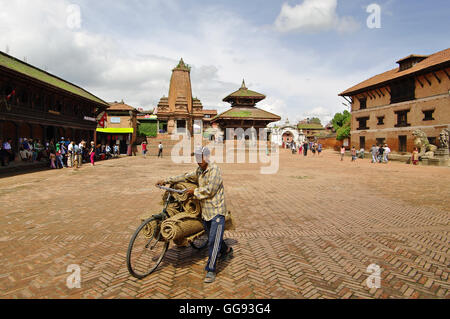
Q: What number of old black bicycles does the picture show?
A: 1